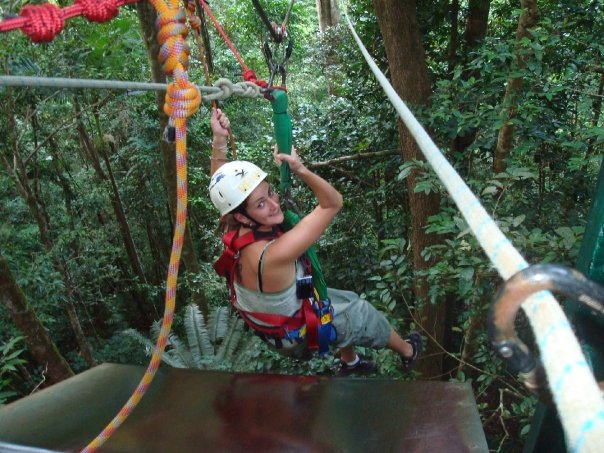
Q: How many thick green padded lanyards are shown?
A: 1